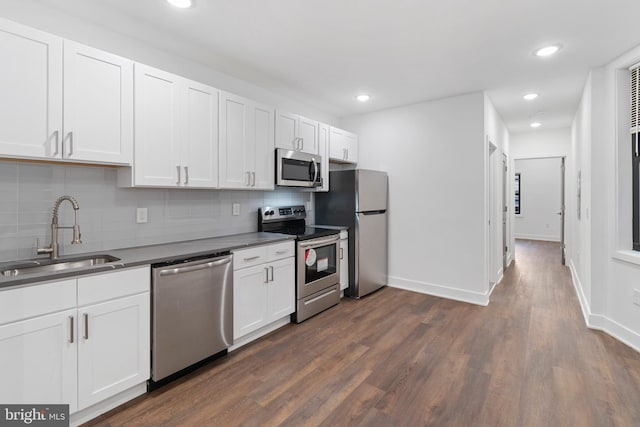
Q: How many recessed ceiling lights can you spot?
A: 5